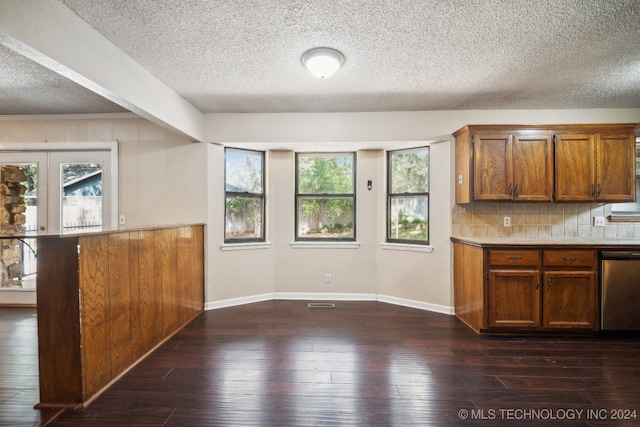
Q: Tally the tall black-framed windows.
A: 3